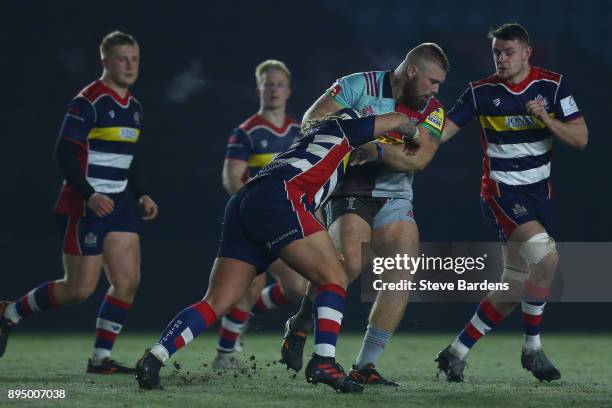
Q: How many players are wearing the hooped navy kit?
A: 4